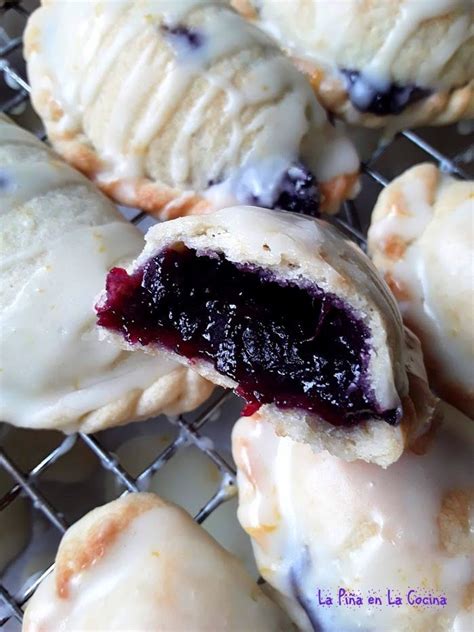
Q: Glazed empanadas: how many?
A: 7